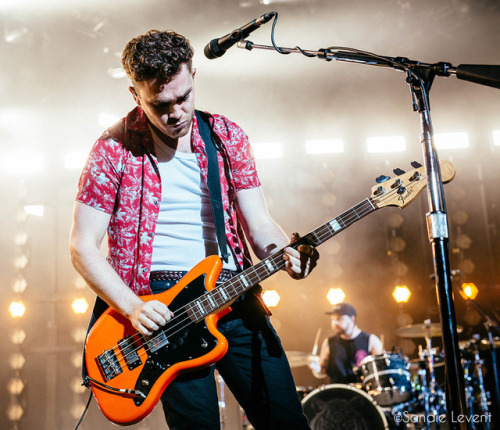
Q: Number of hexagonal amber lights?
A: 6